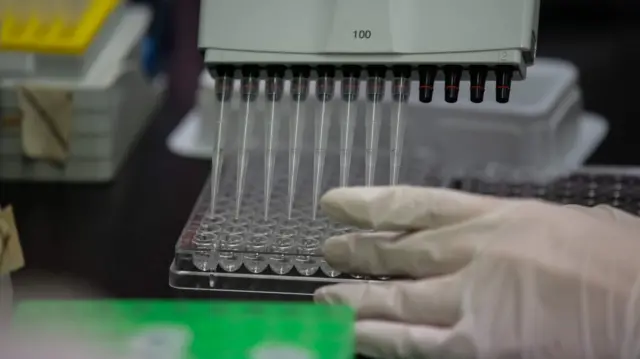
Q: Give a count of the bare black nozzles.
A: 4